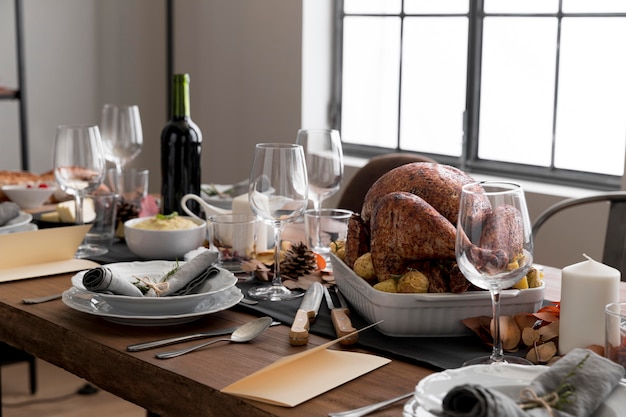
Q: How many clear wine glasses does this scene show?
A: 5